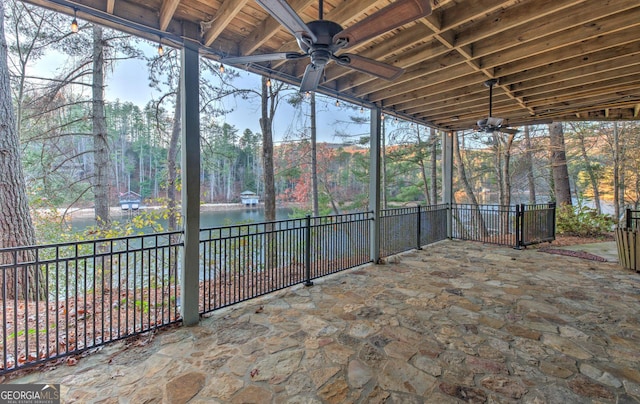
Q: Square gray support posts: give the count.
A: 3